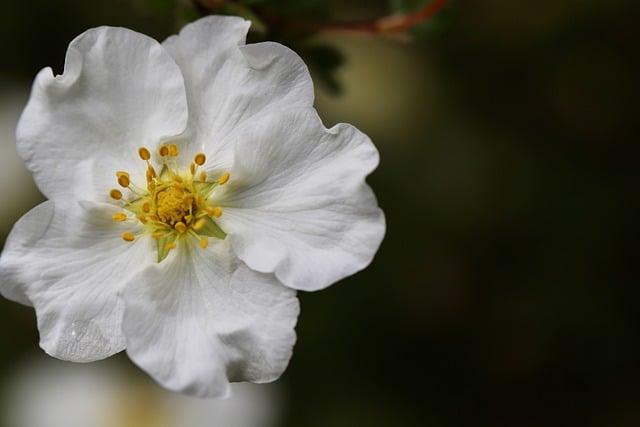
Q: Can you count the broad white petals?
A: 5